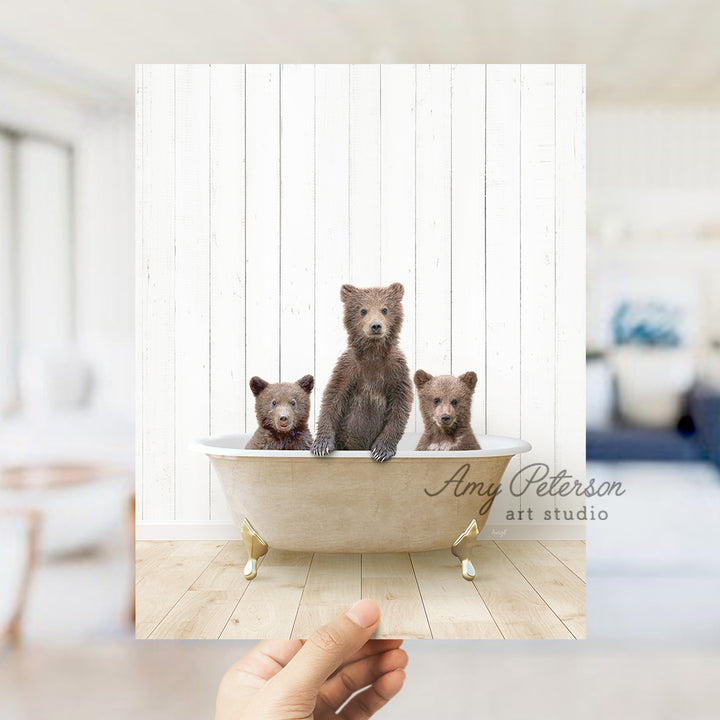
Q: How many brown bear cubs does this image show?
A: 3